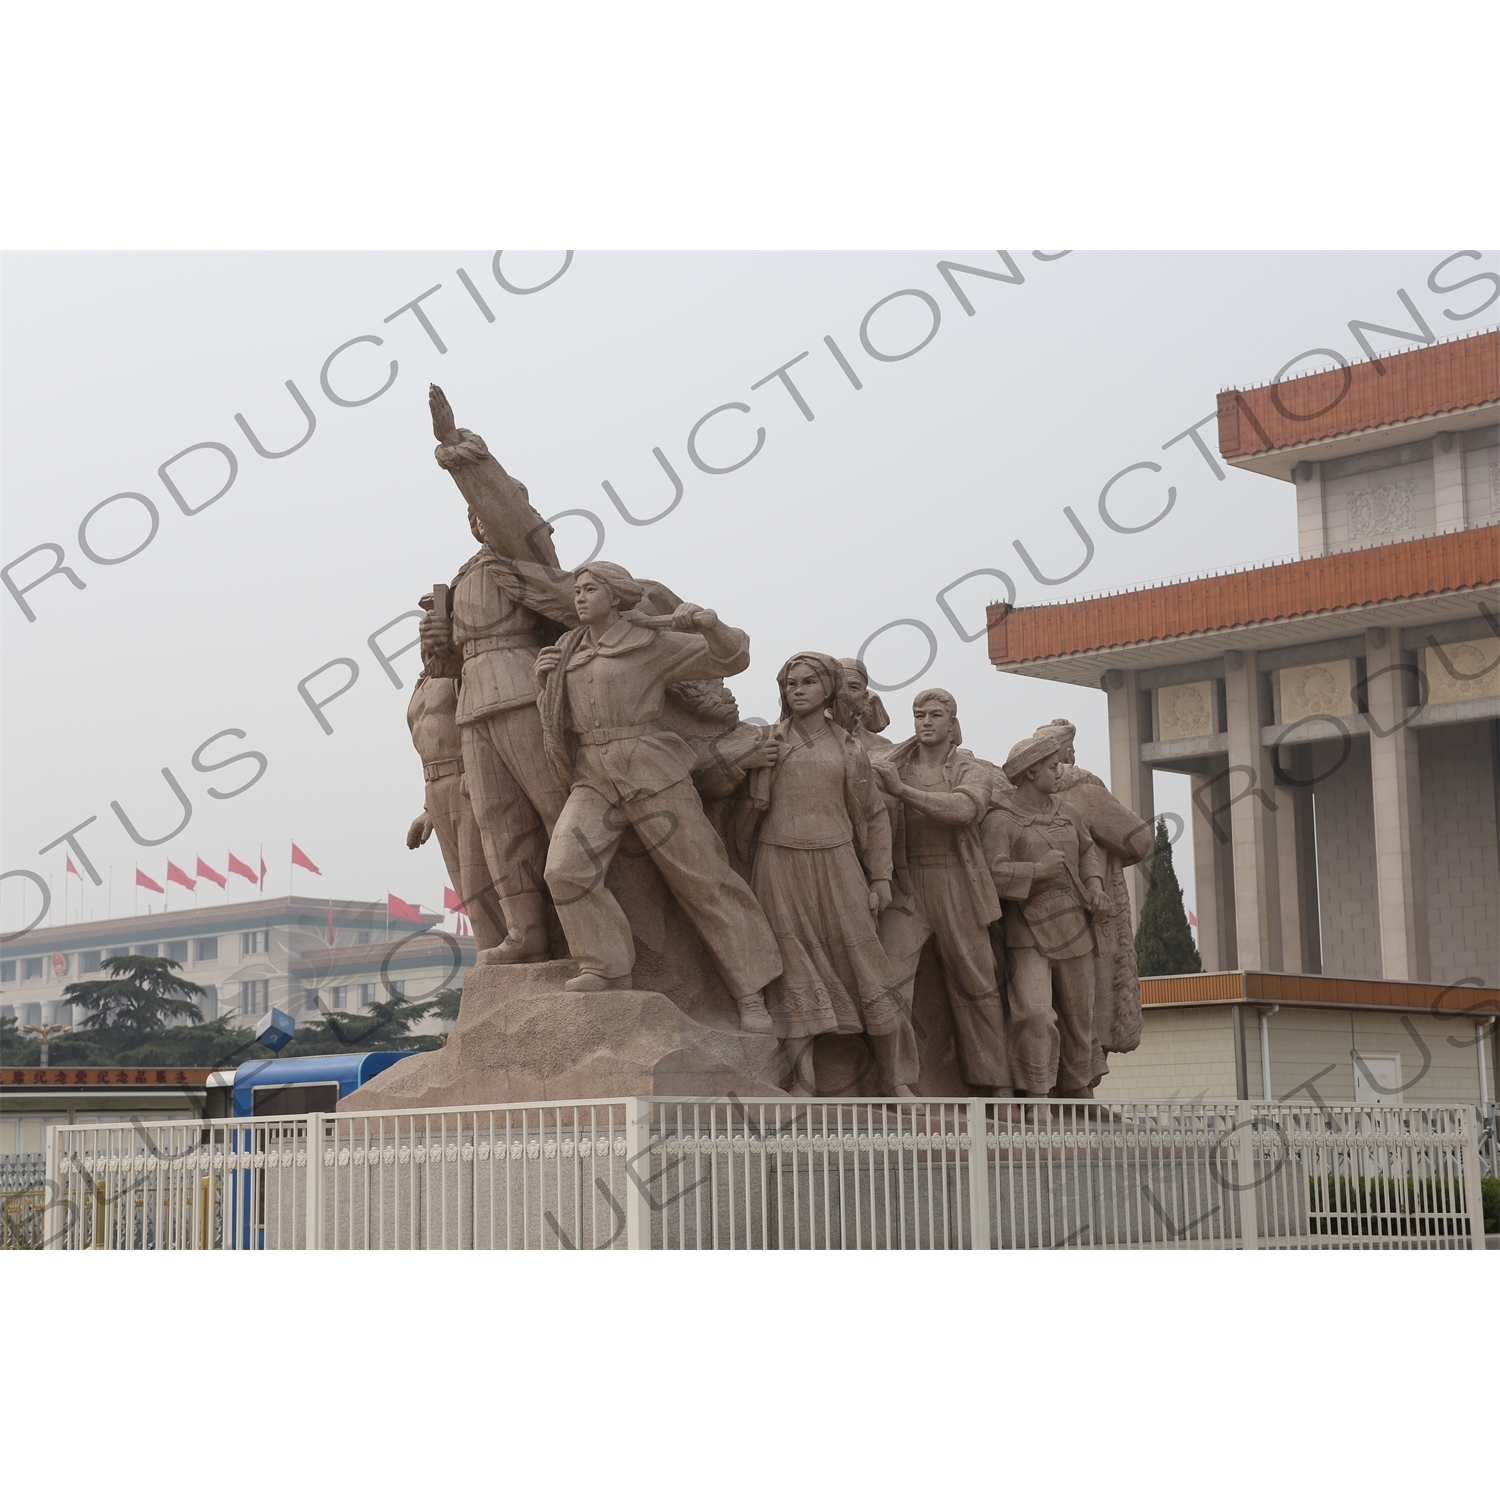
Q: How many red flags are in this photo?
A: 13